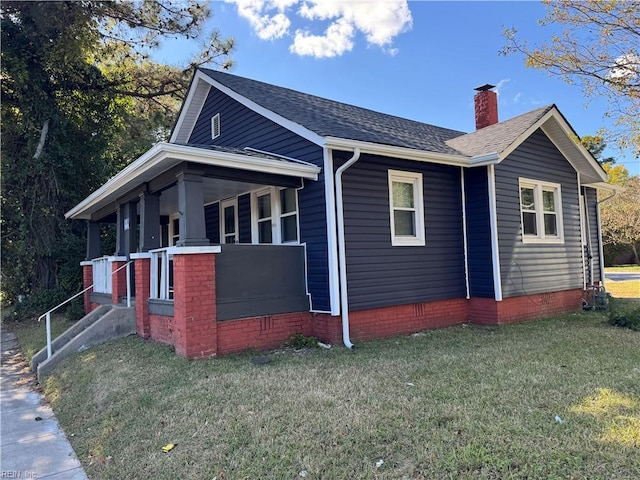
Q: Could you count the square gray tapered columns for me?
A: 4